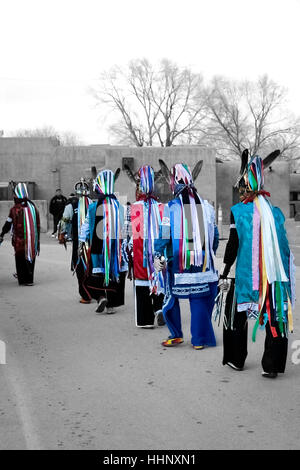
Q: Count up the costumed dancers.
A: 6